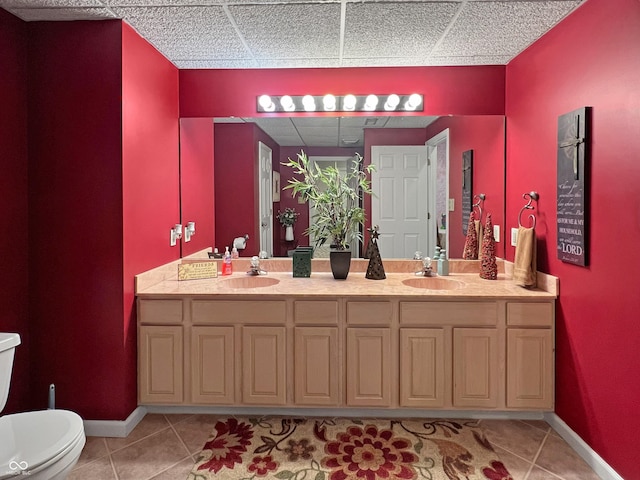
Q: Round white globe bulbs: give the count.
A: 8